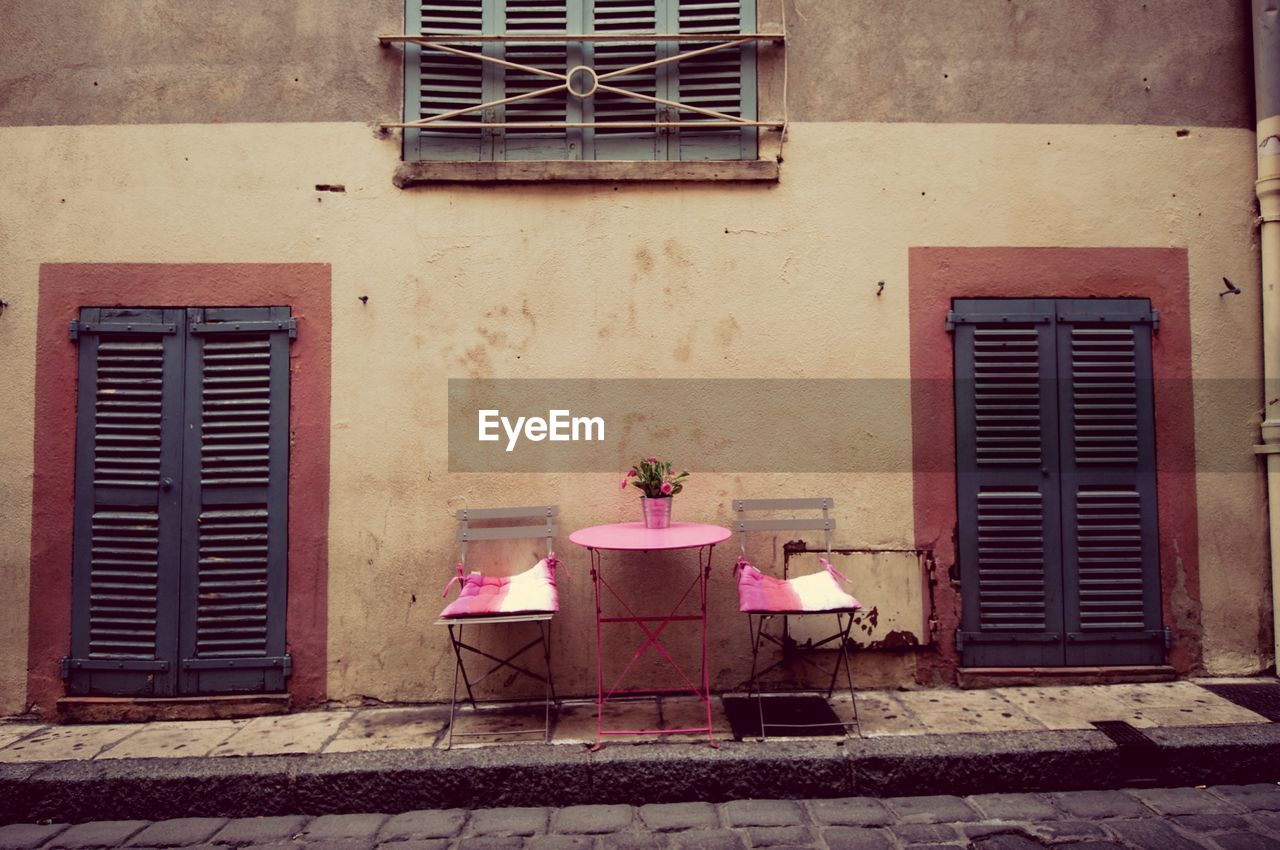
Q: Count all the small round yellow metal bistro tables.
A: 0